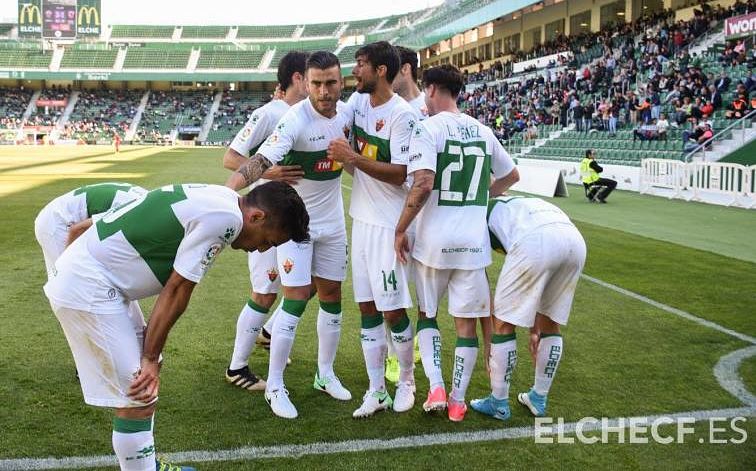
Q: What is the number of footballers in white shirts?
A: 8